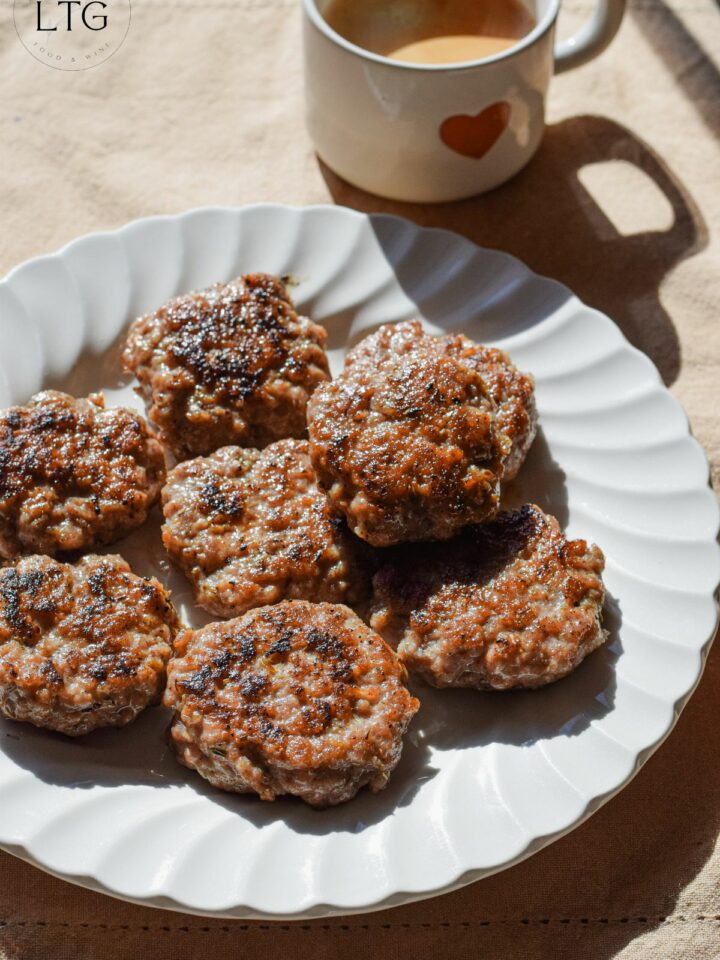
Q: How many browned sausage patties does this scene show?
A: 8